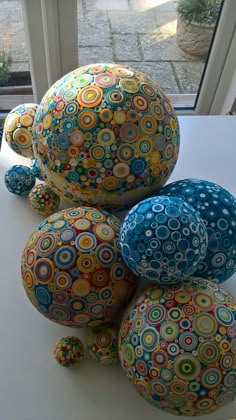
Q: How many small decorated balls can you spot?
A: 6